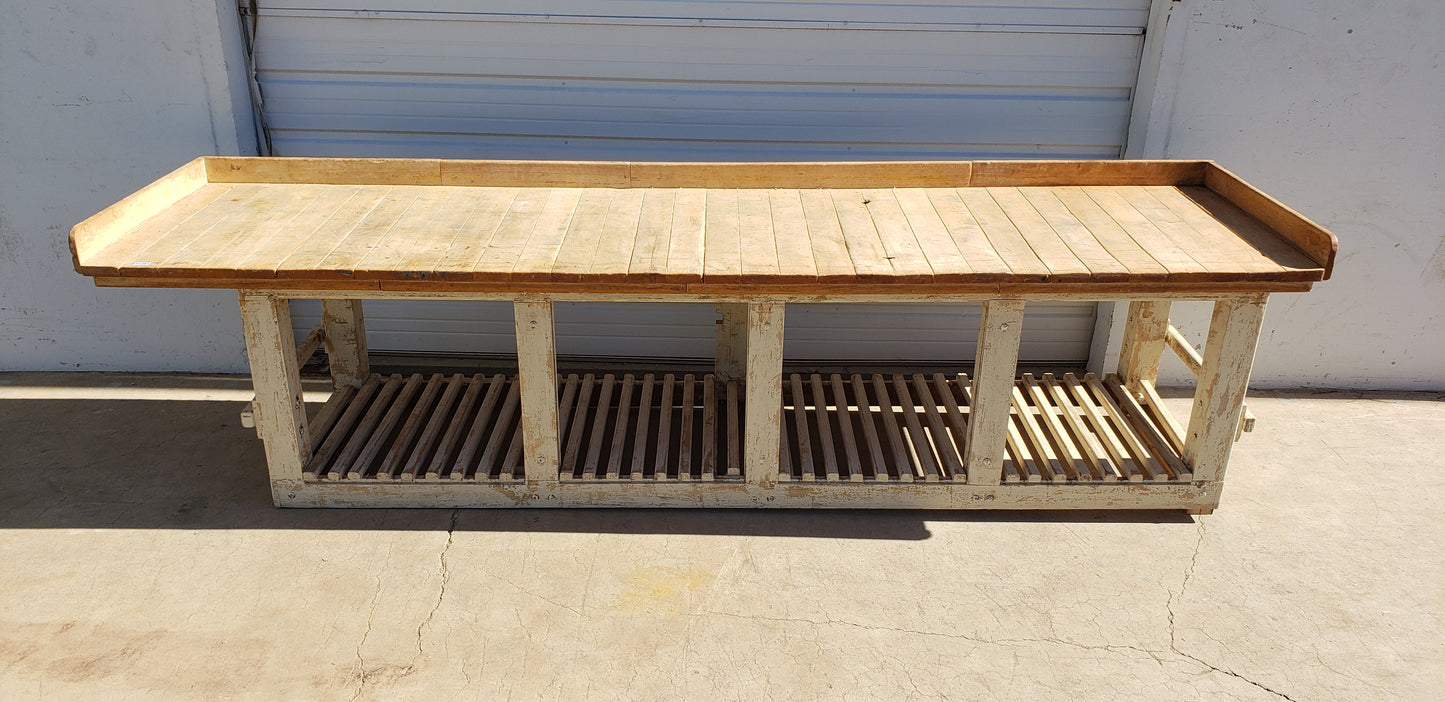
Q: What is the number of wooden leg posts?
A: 8